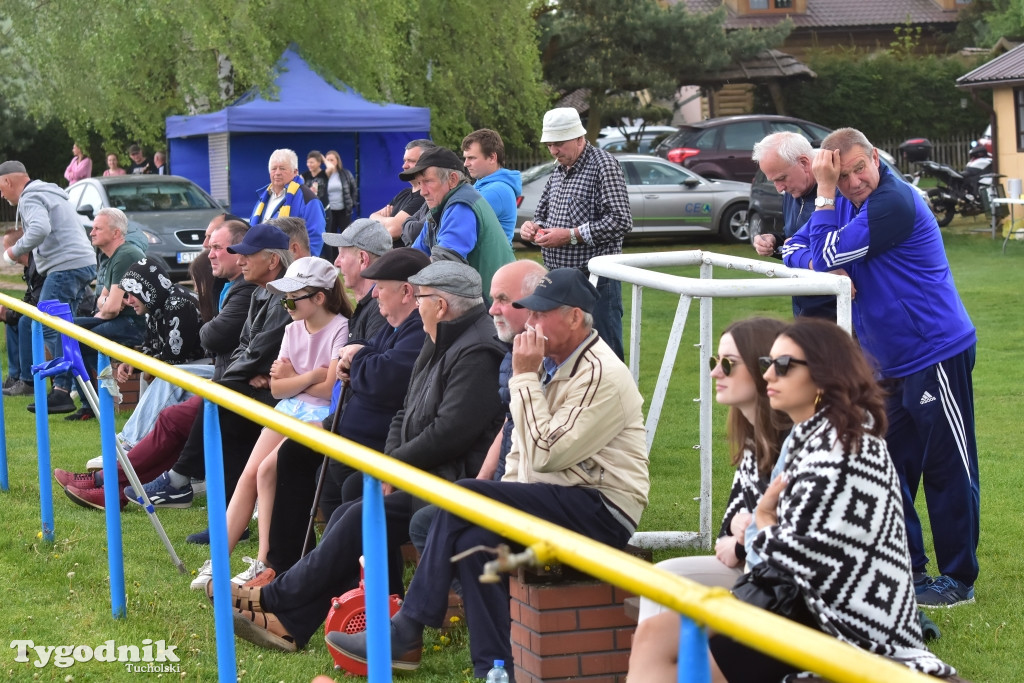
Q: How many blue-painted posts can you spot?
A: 6